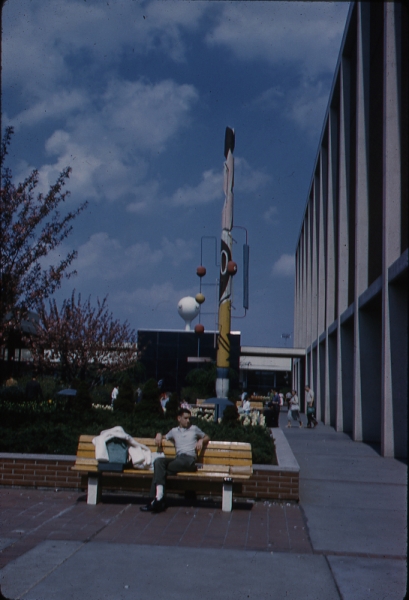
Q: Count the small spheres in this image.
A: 4